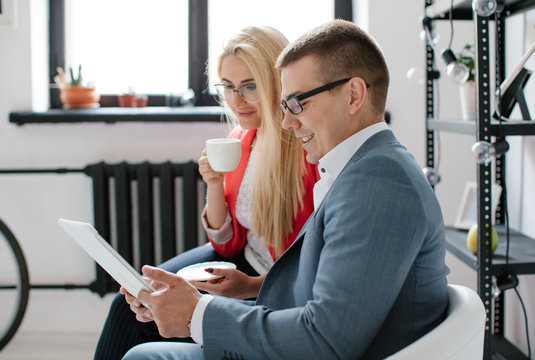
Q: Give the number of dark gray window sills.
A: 1